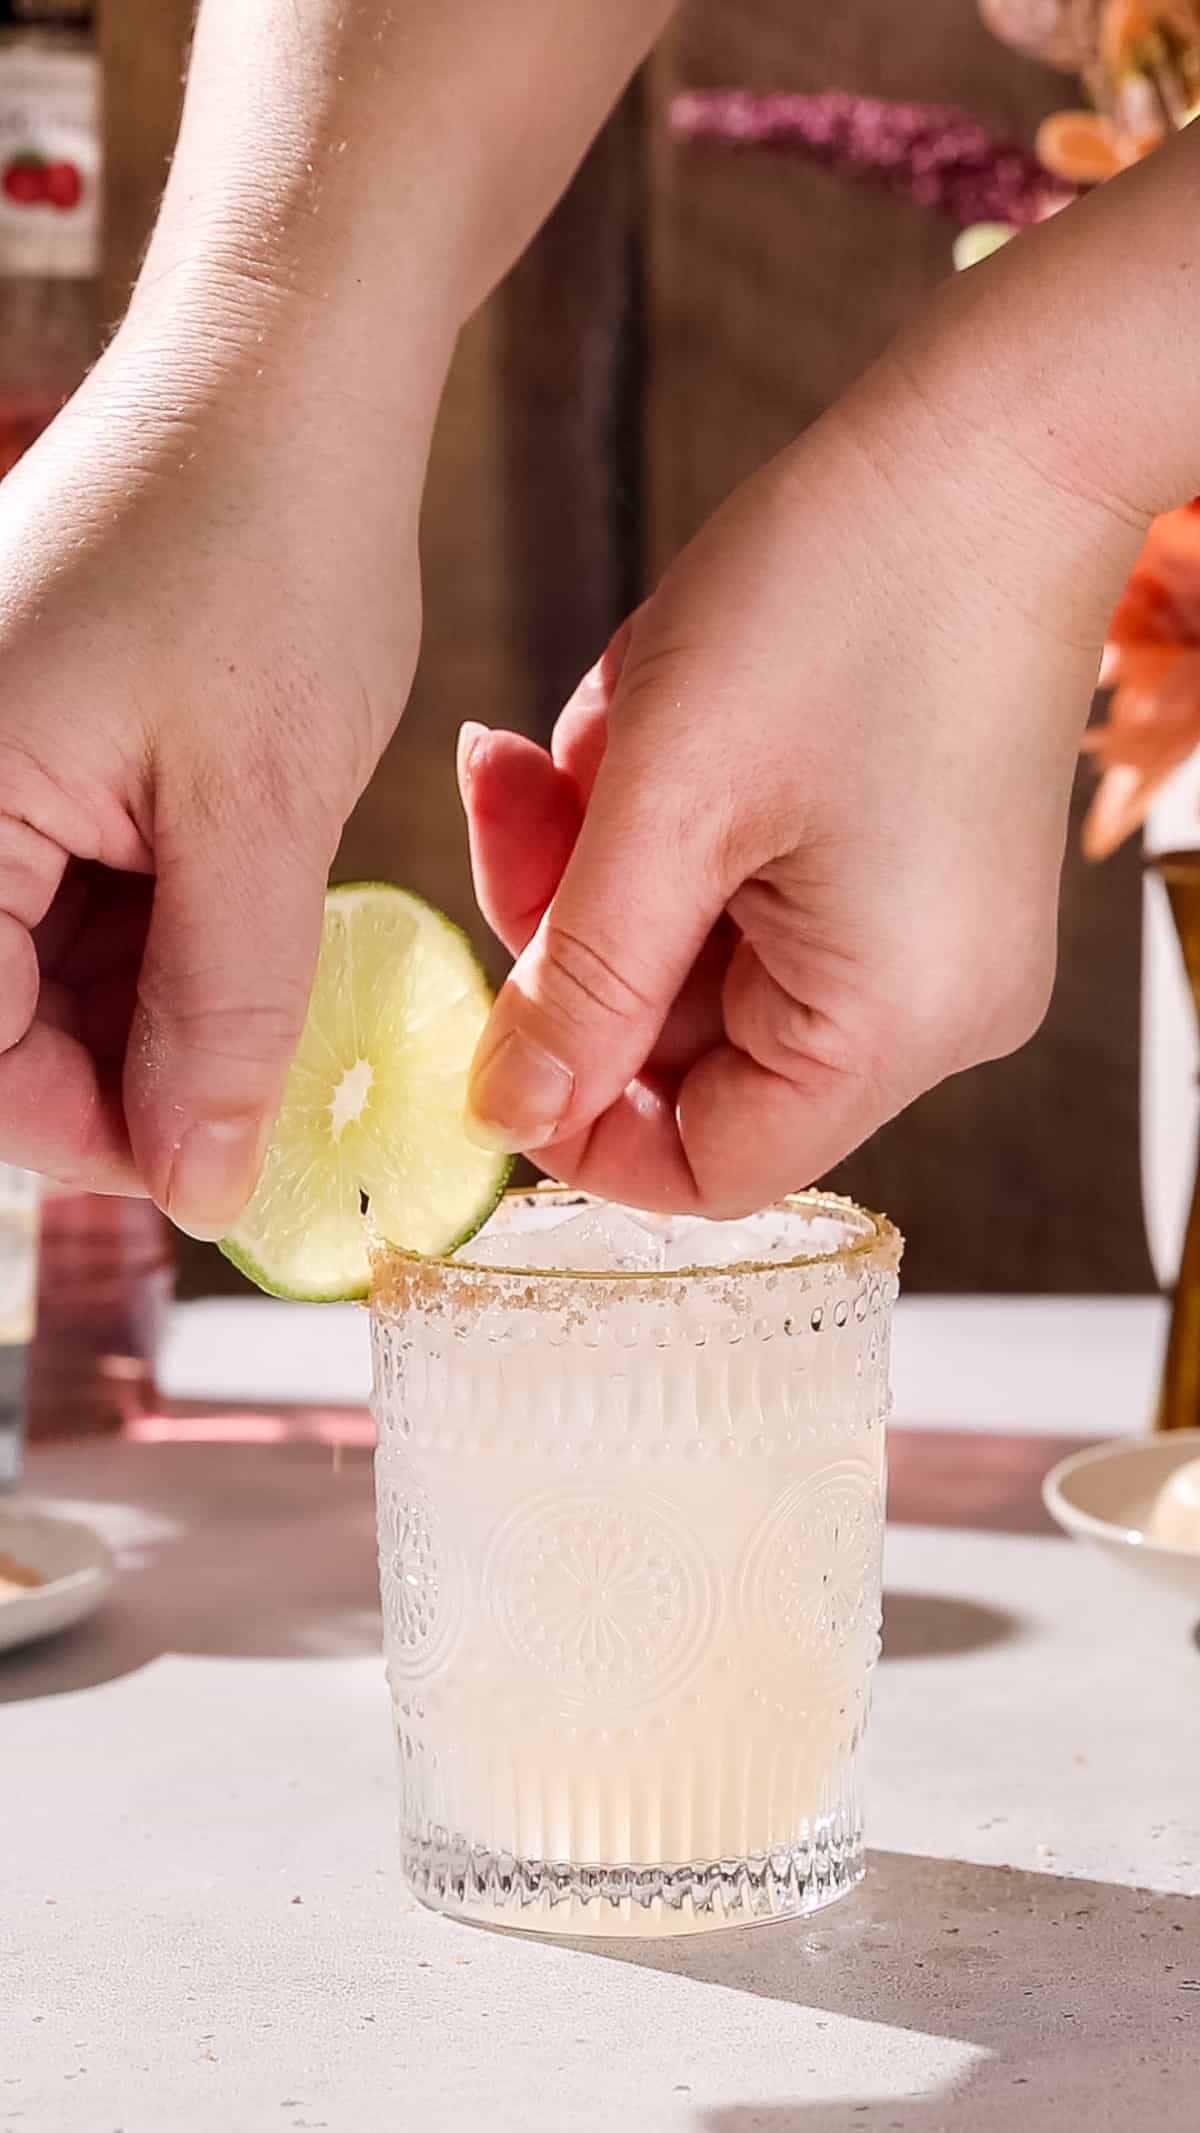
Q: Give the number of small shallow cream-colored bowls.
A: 2